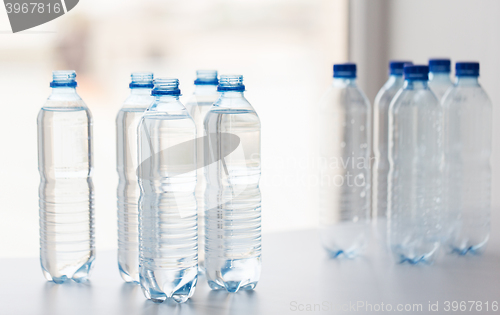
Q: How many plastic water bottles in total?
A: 10